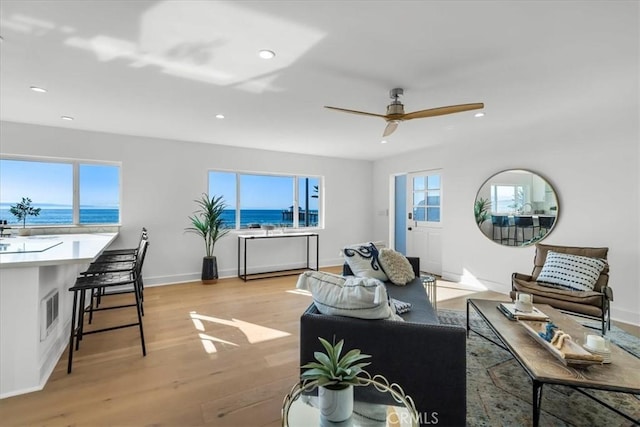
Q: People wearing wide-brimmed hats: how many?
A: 0